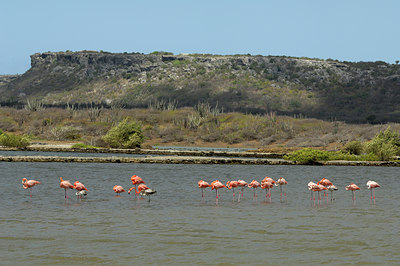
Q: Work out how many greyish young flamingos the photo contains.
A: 3